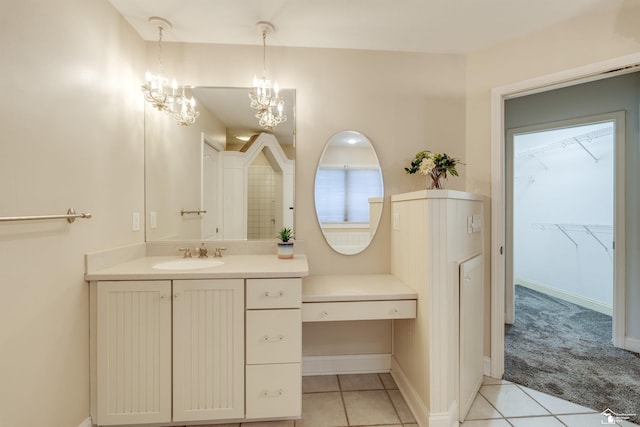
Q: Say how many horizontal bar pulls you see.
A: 3